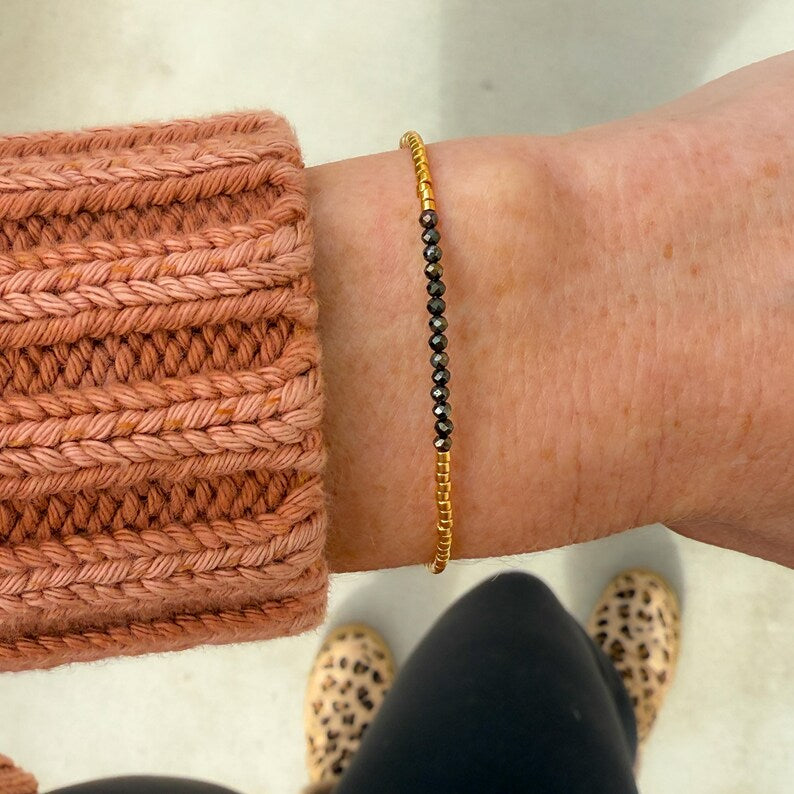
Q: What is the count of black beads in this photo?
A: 14